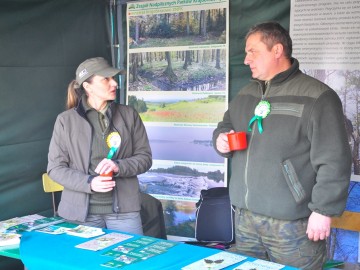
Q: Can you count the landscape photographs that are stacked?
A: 6